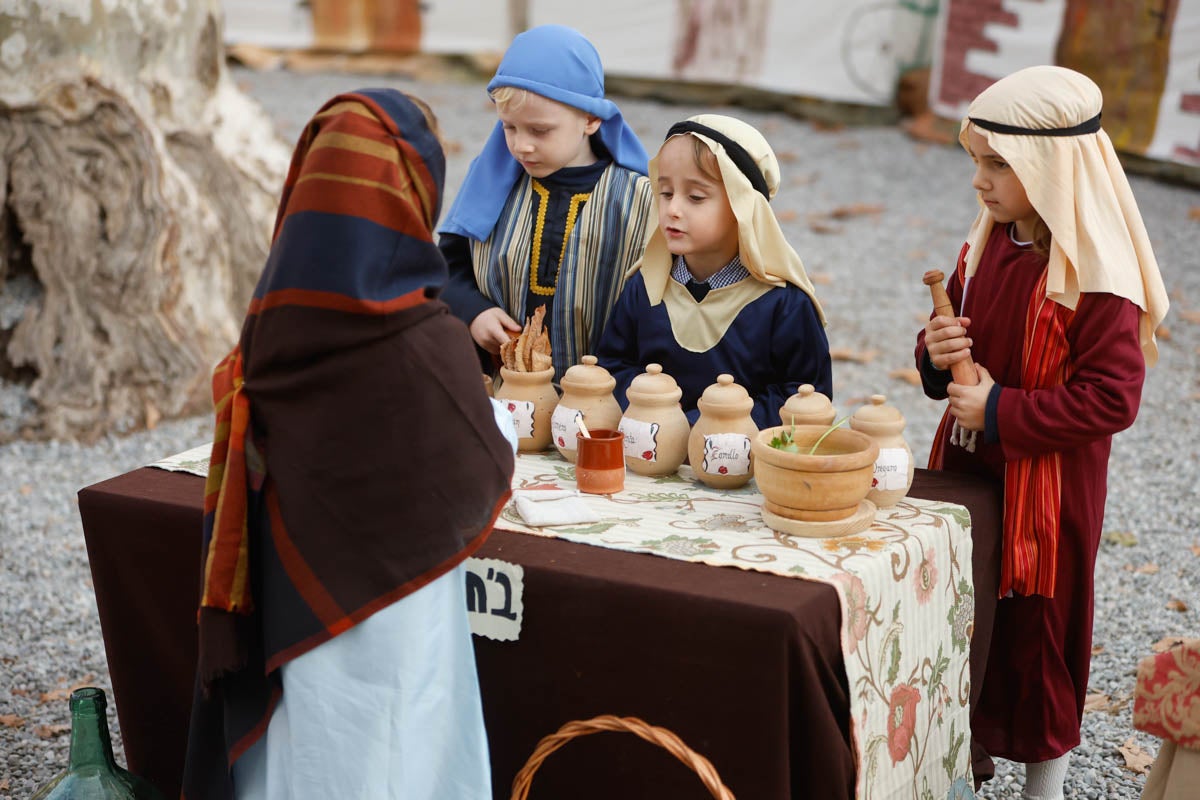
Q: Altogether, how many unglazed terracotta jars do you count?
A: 6